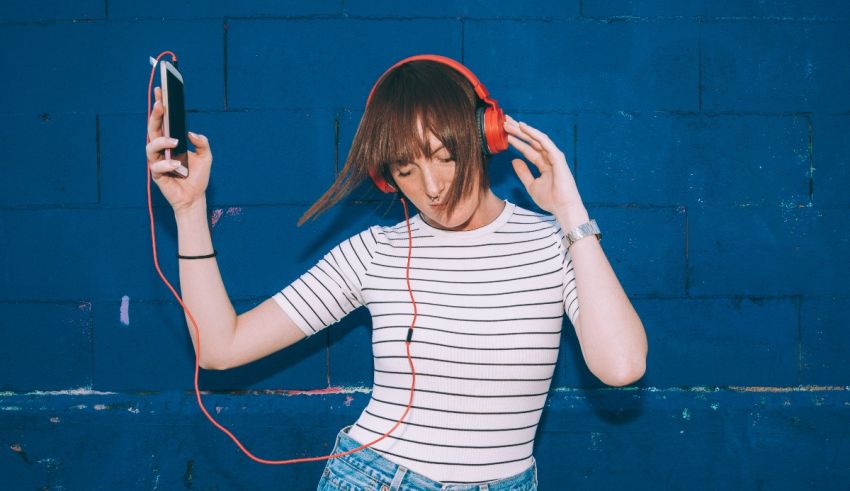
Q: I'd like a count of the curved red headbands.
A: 1